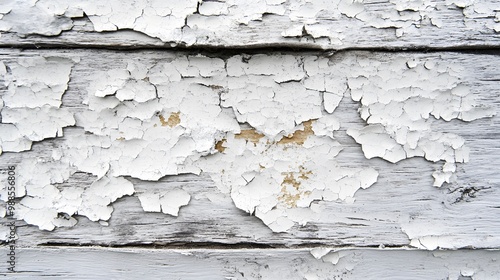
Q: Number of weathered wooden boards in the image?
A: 3